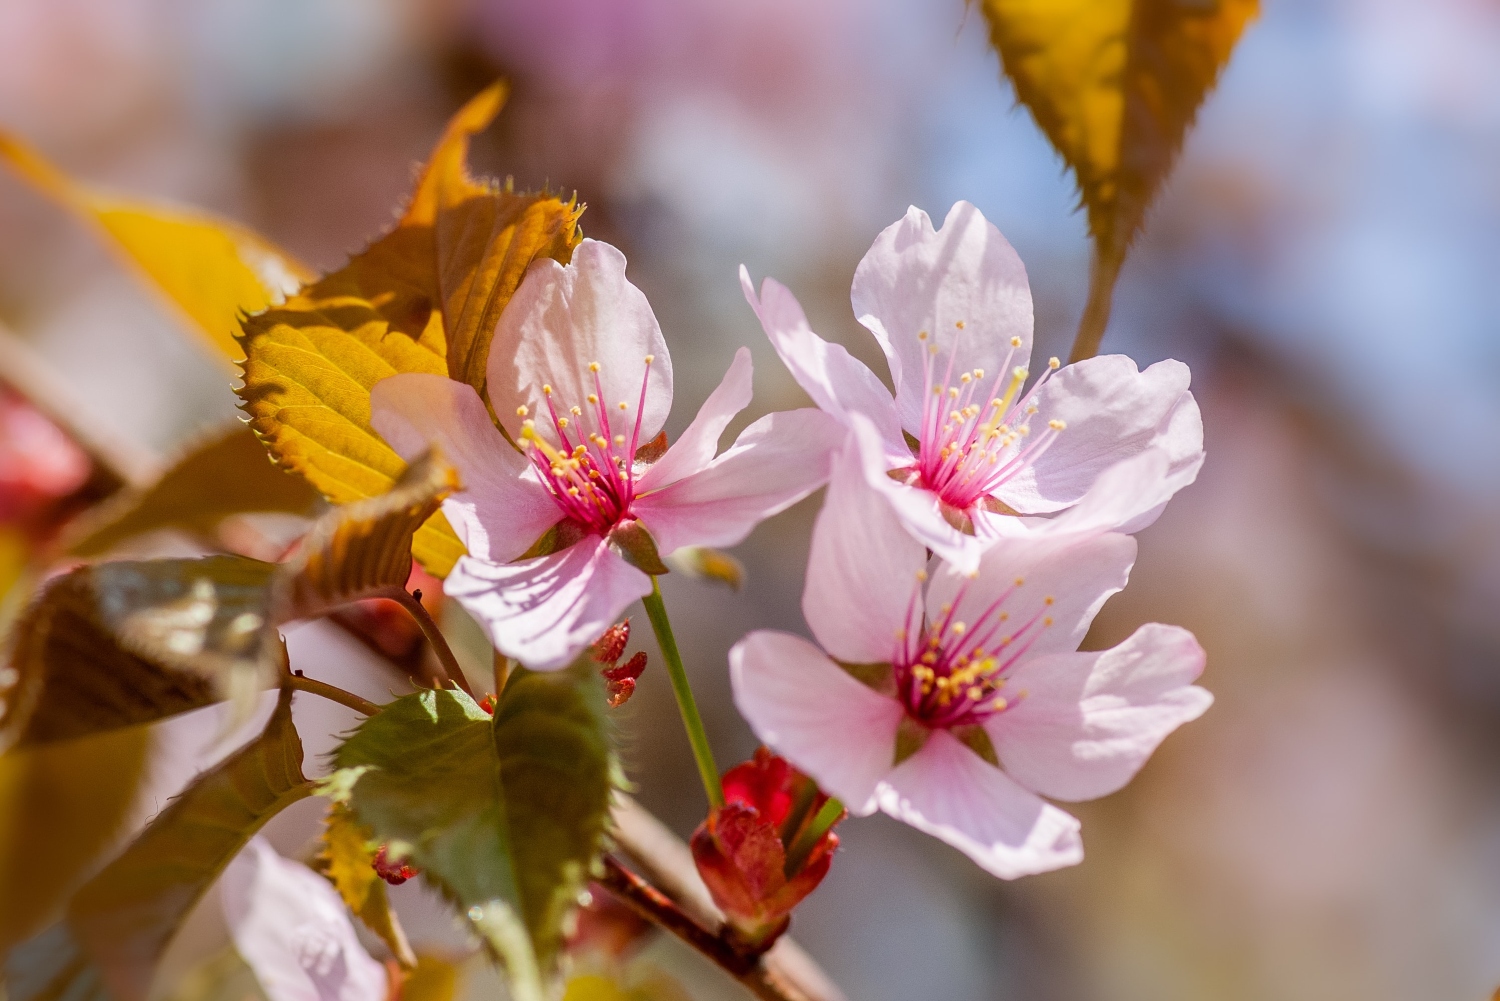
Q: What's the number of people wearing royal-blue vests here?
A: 0